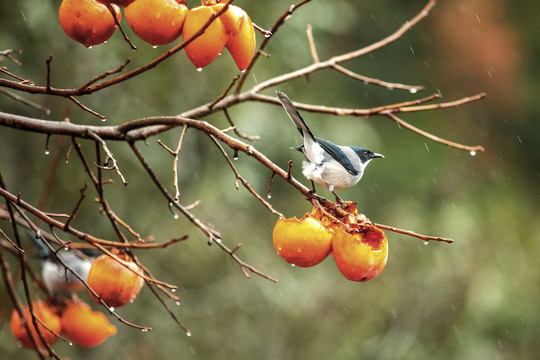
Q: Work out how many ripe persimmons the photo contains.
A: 9